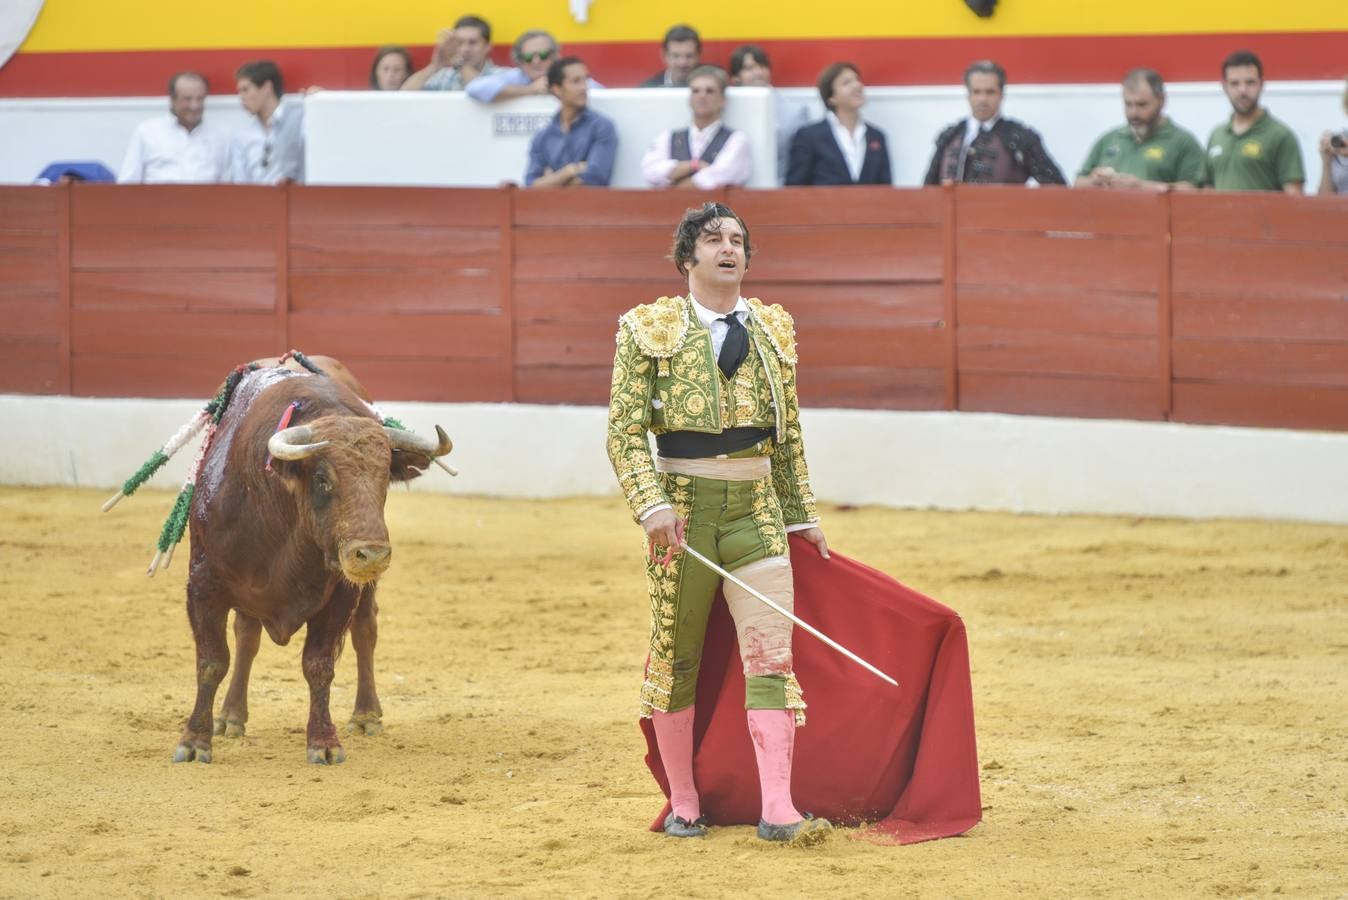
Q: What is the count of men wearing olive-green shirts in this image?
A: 2